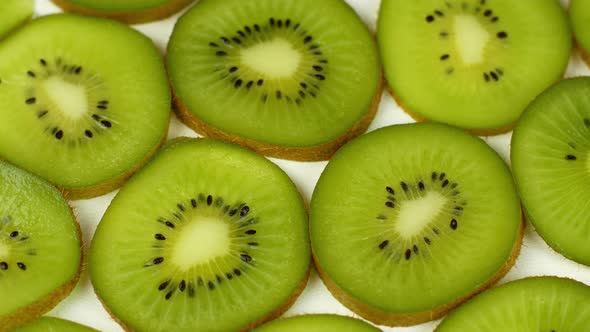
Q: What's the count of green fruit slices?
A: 13